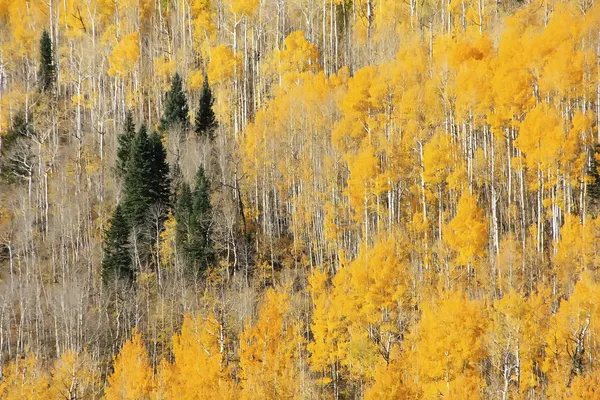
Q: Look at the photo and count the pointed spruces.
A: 9